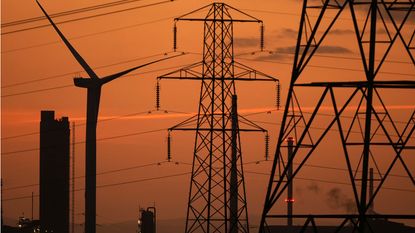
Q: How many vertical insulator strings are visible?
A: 6